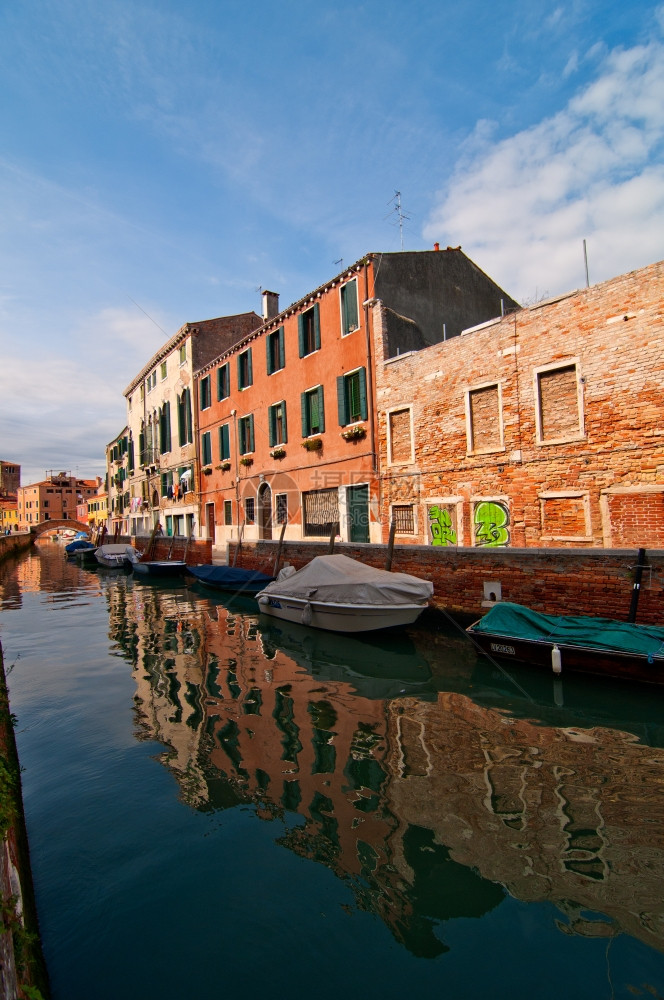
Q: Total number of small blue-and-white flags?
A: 0